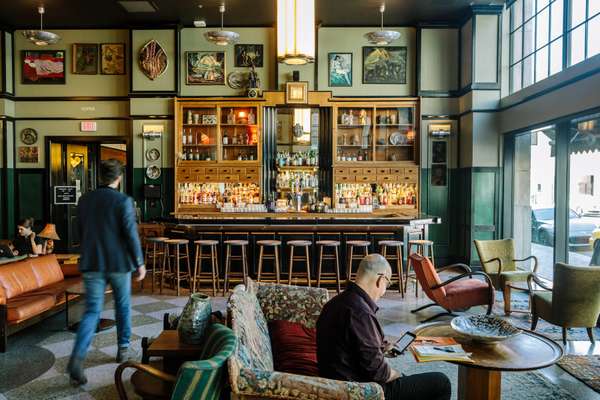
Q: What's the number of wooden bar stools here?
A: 10